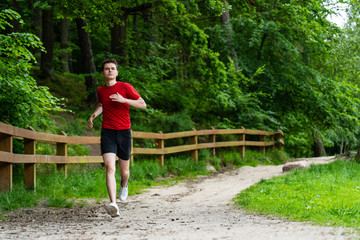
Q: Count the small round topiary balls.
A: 0